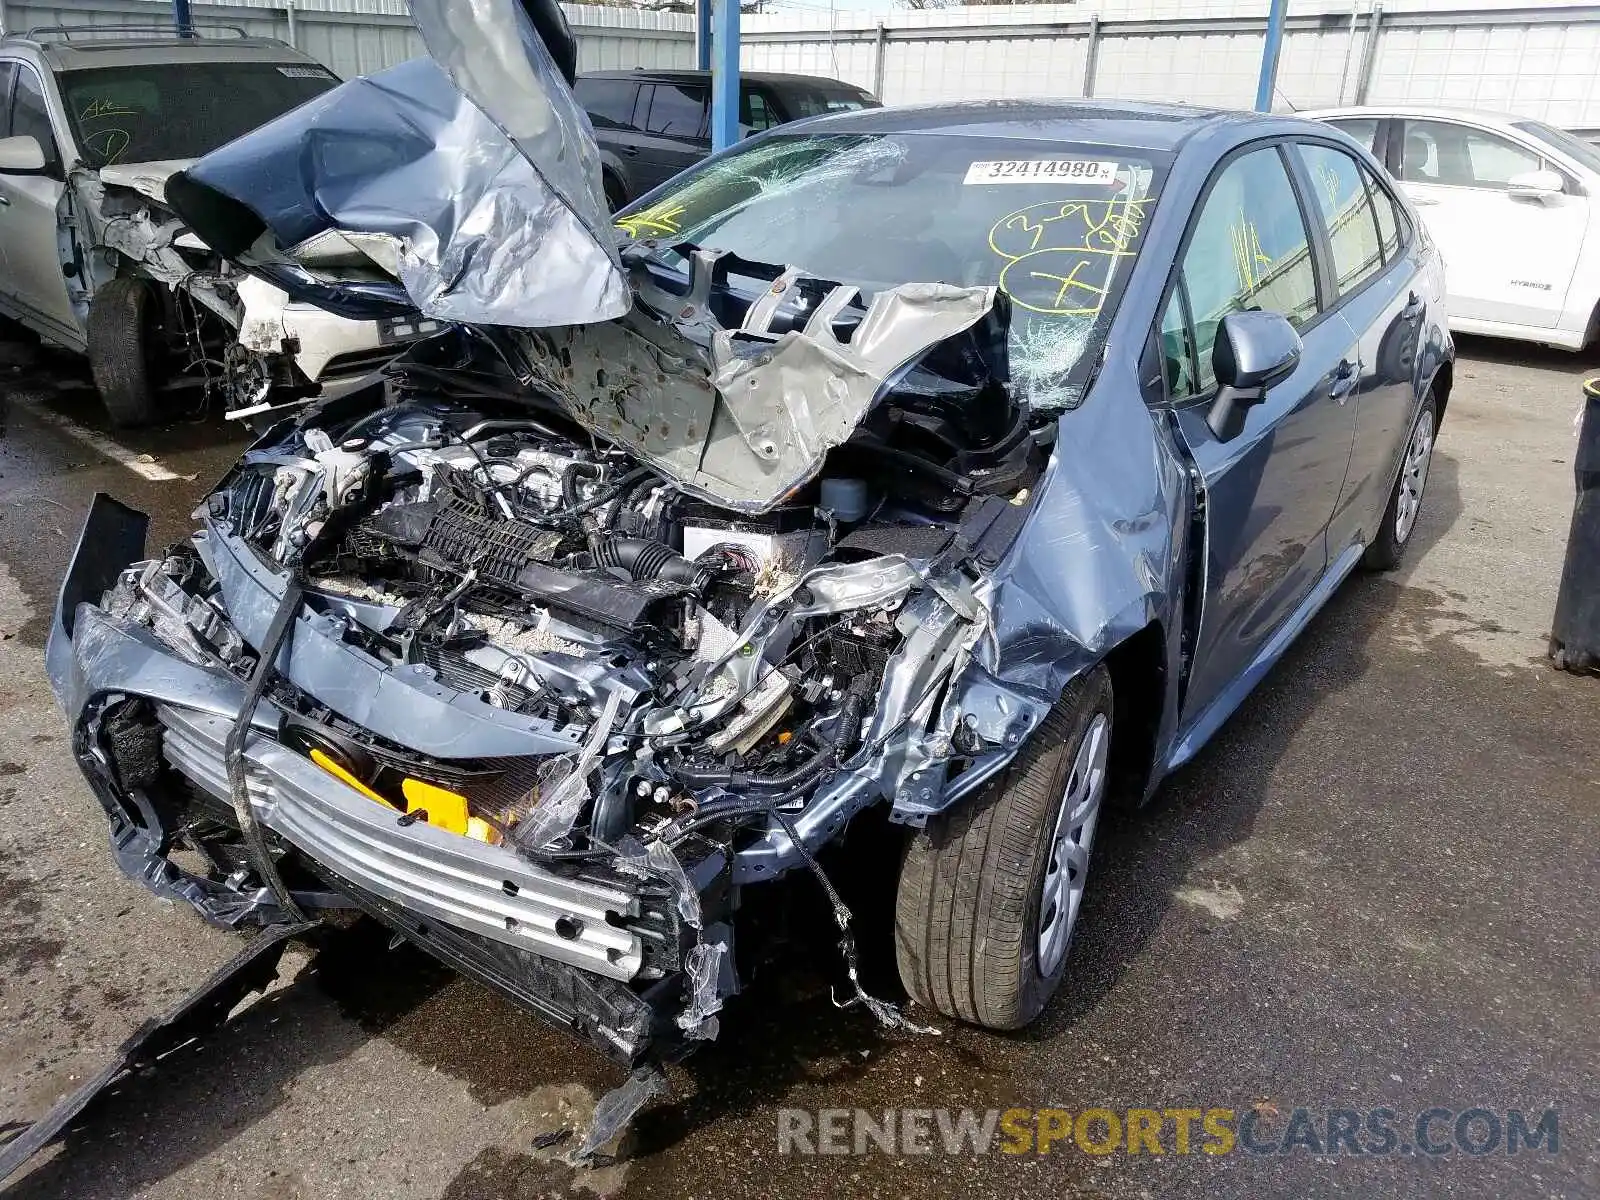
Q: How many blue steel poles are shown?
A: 4